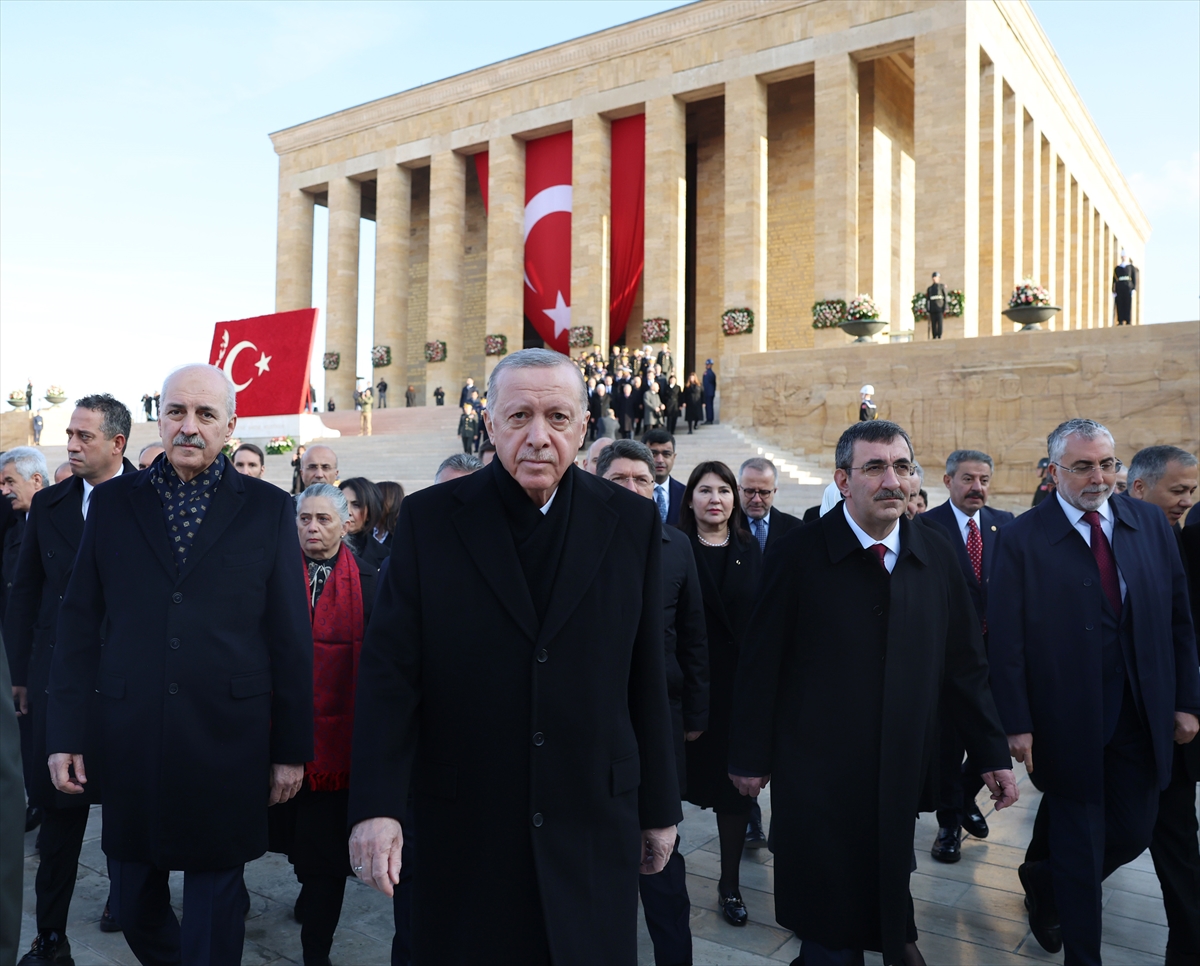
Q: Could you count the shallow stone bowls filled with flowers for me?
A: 4